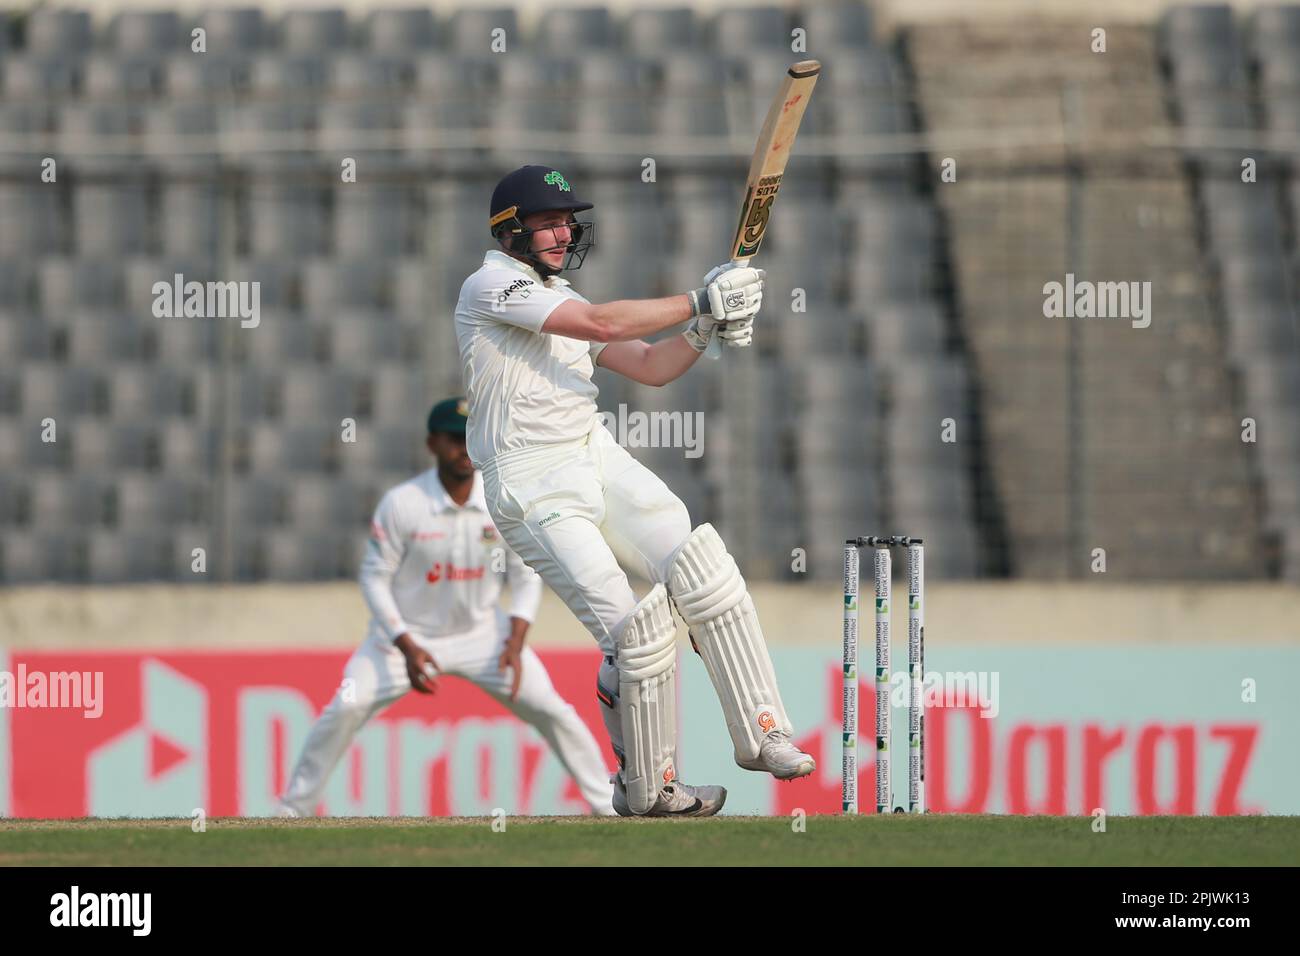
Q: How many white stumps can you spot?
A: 3